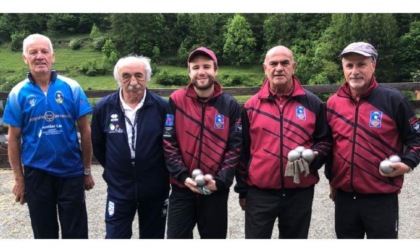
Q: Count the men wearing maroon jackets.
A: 3